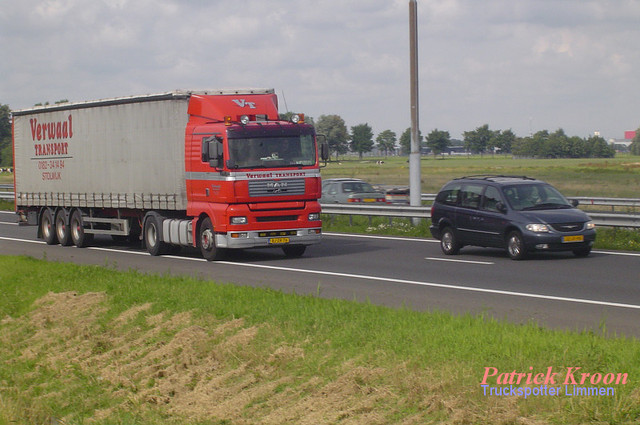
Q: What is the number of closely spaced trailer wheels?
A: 3